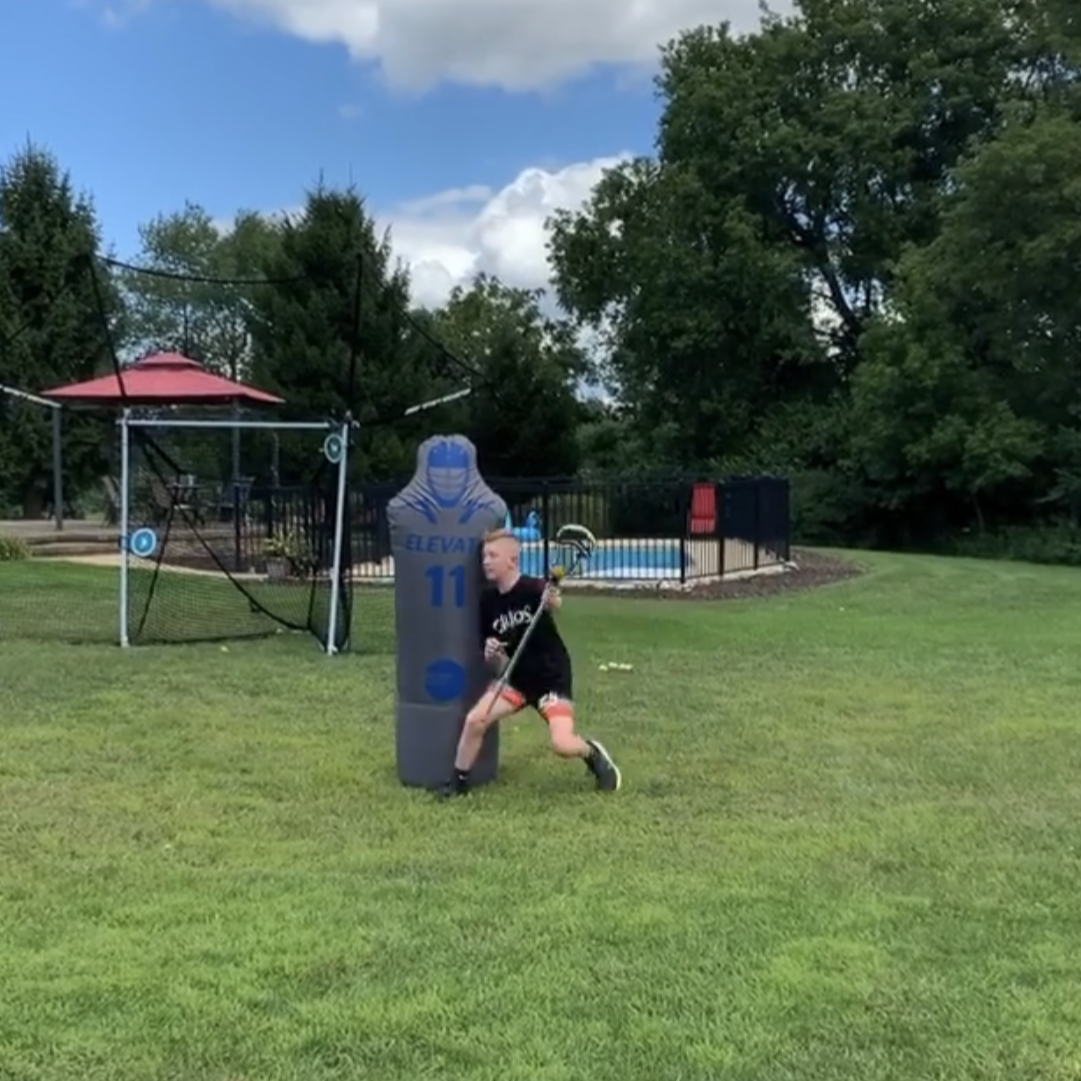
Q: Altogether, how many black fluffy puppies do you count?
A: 0